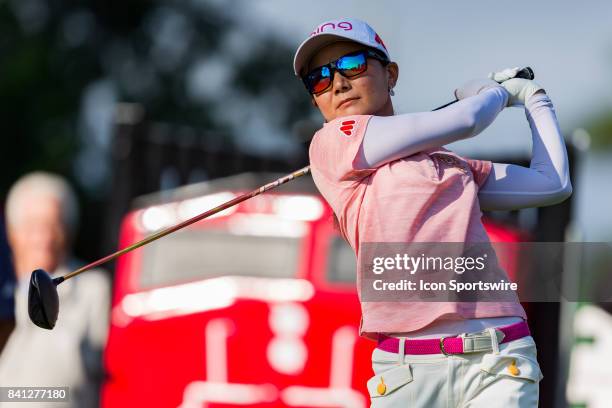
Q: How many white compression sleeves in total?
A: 2